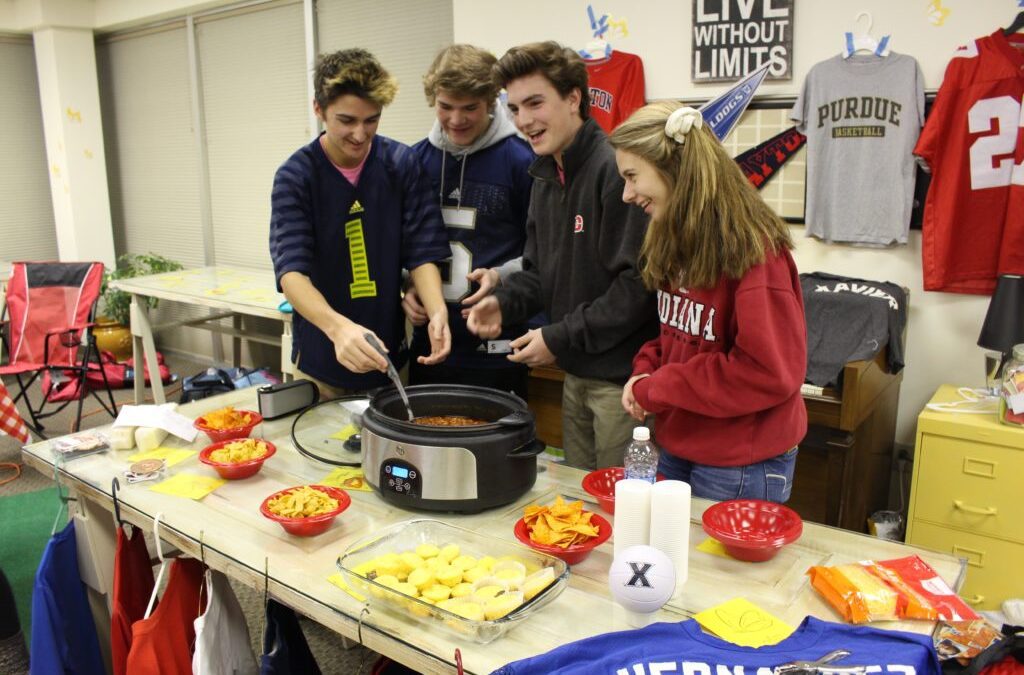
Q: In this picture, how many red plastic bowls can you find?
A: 6